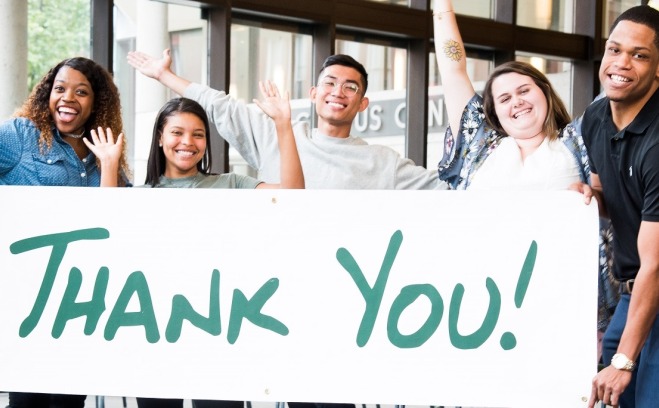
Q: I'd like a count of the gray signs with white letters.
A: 1